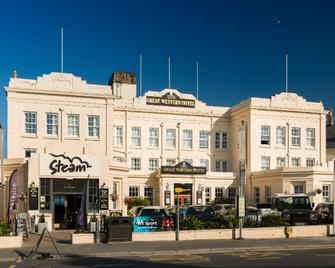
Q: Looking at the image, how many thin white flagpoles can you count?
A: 5